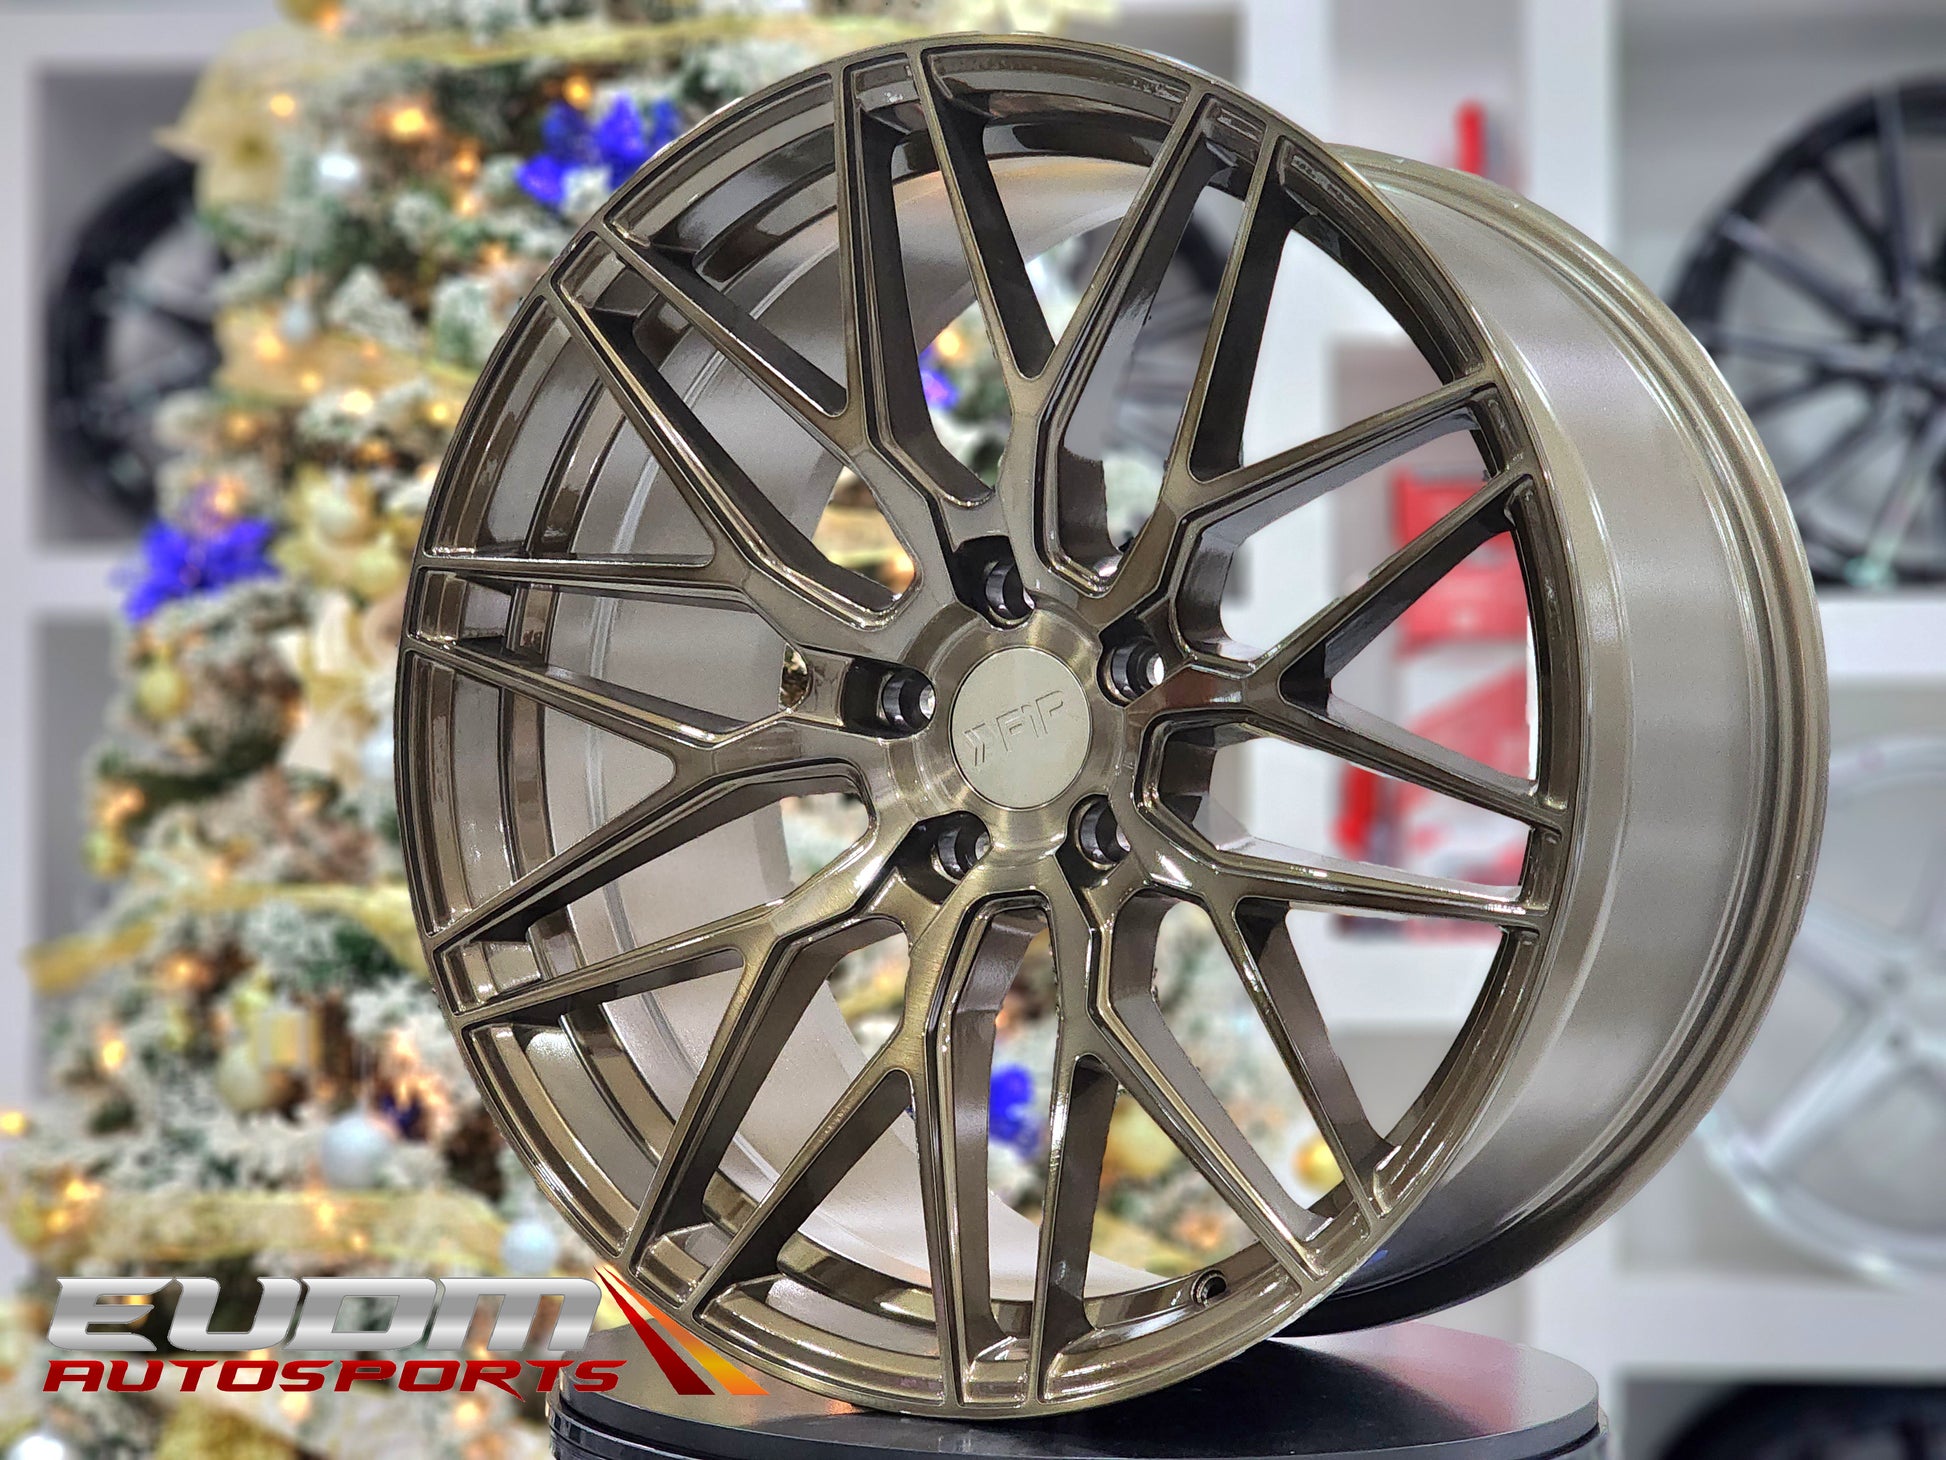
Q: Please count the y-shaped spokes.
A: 10